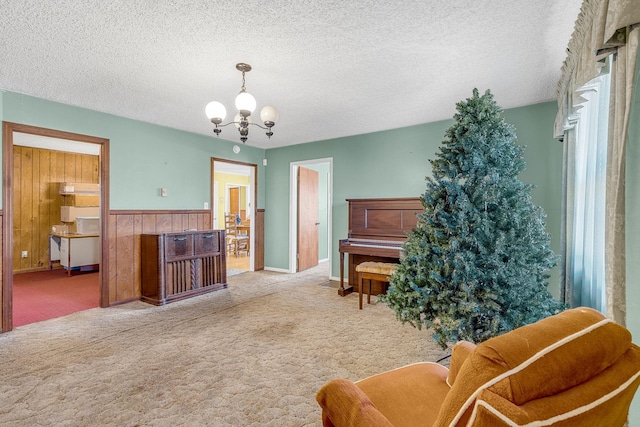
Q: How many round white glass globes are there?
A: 4